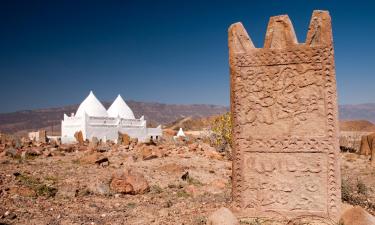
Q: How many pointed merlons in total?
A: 3